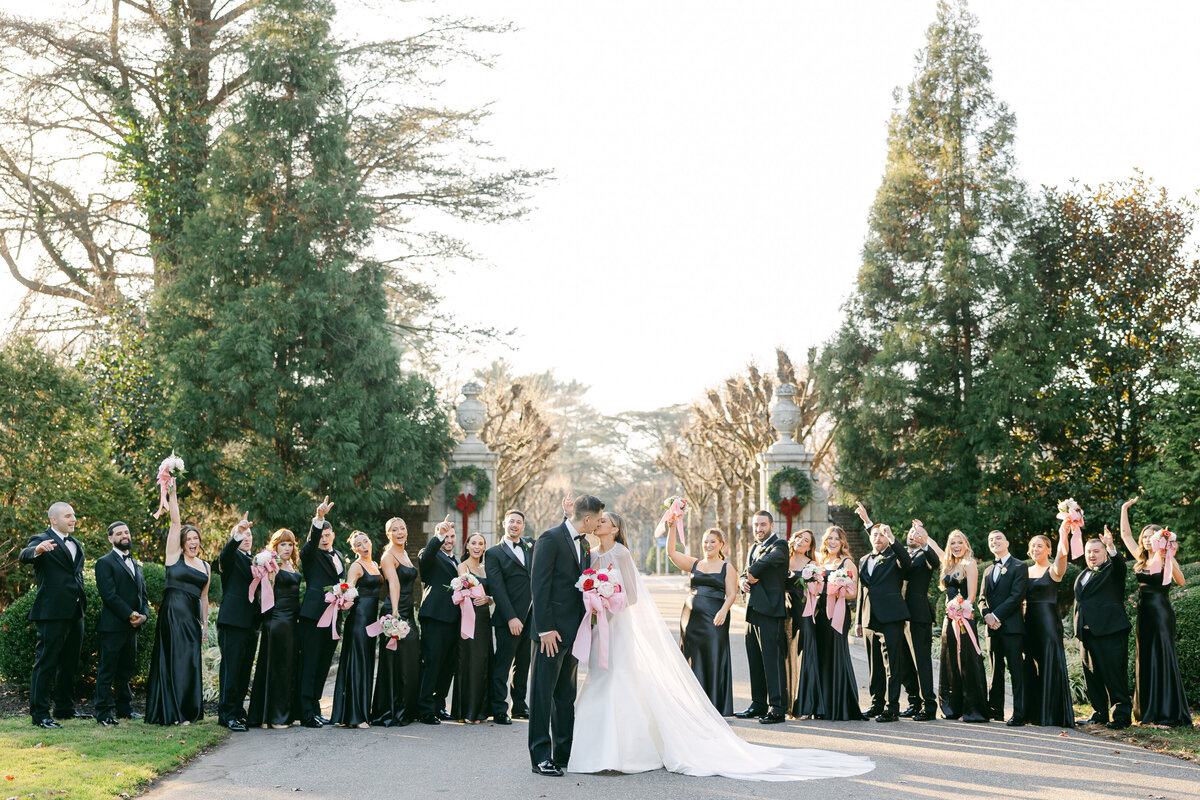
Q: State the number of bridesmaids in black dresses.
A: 11